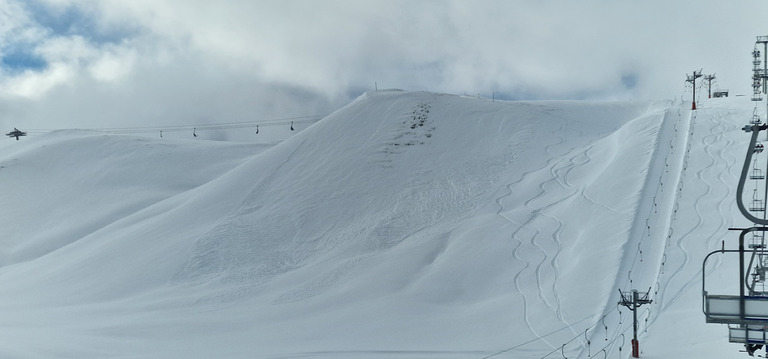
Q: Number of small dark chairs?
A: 4